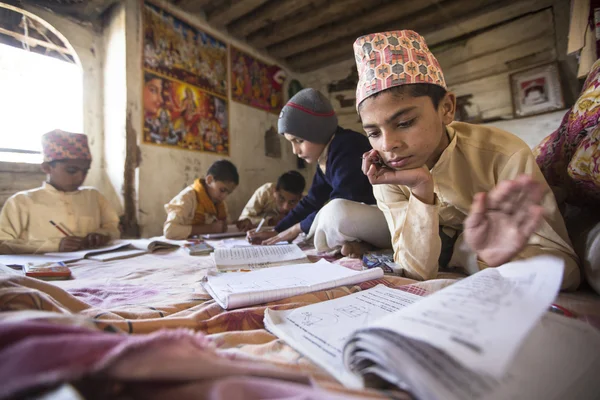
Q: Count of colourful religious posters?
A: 3